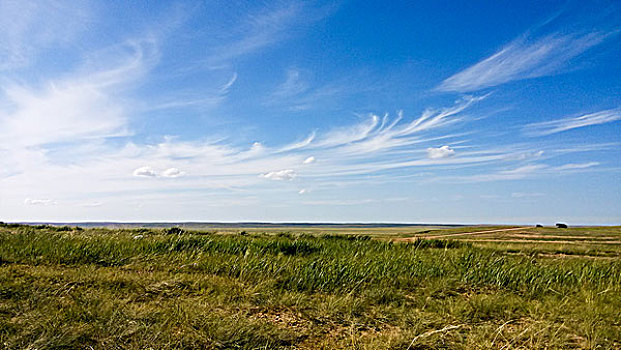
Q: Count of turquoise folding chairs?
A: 0